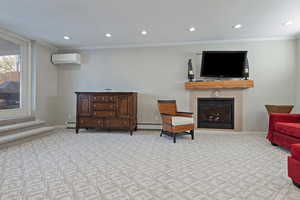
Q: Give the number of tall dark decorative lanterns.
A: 2